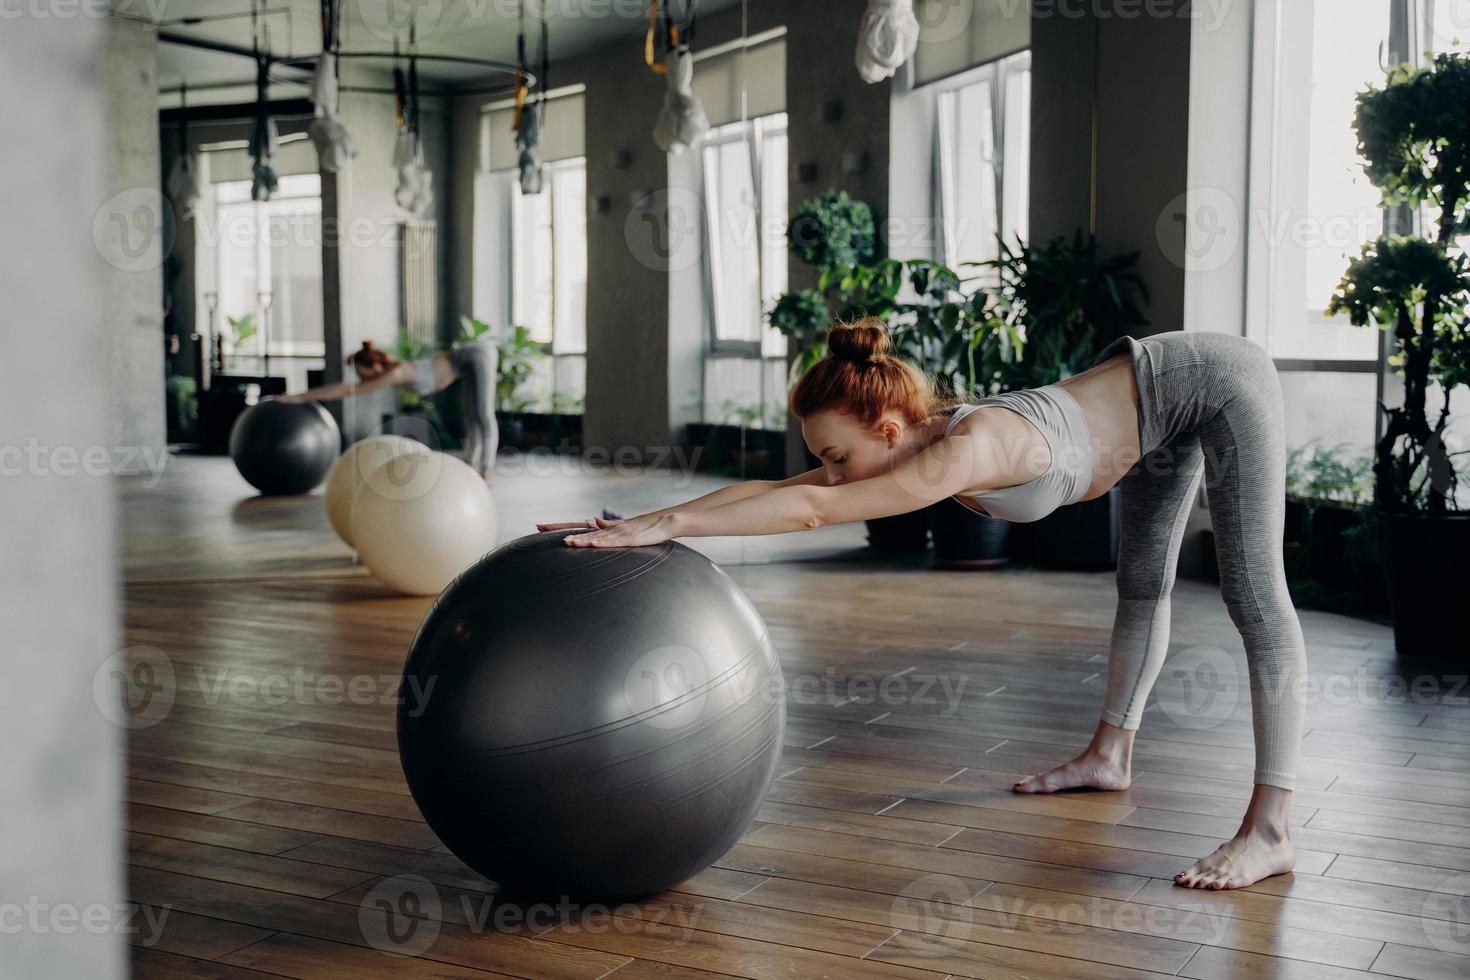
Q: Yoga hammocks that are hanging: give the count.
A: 7